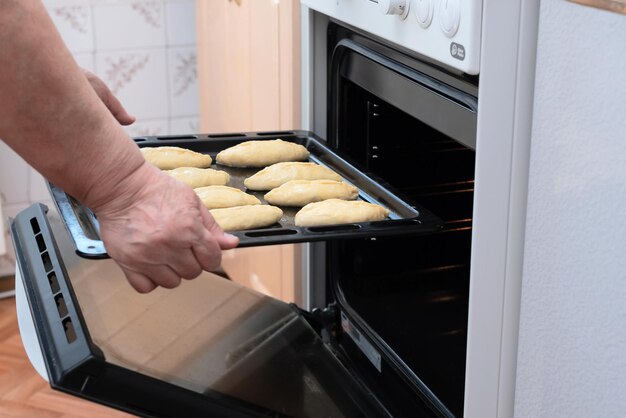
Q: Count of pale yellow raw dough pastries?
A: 8